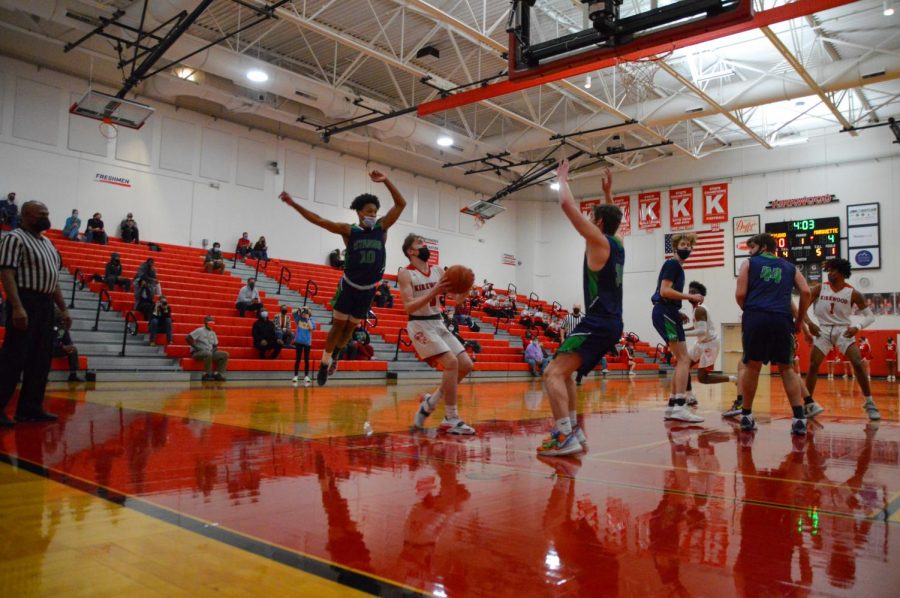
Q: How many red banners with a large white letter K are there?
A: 5